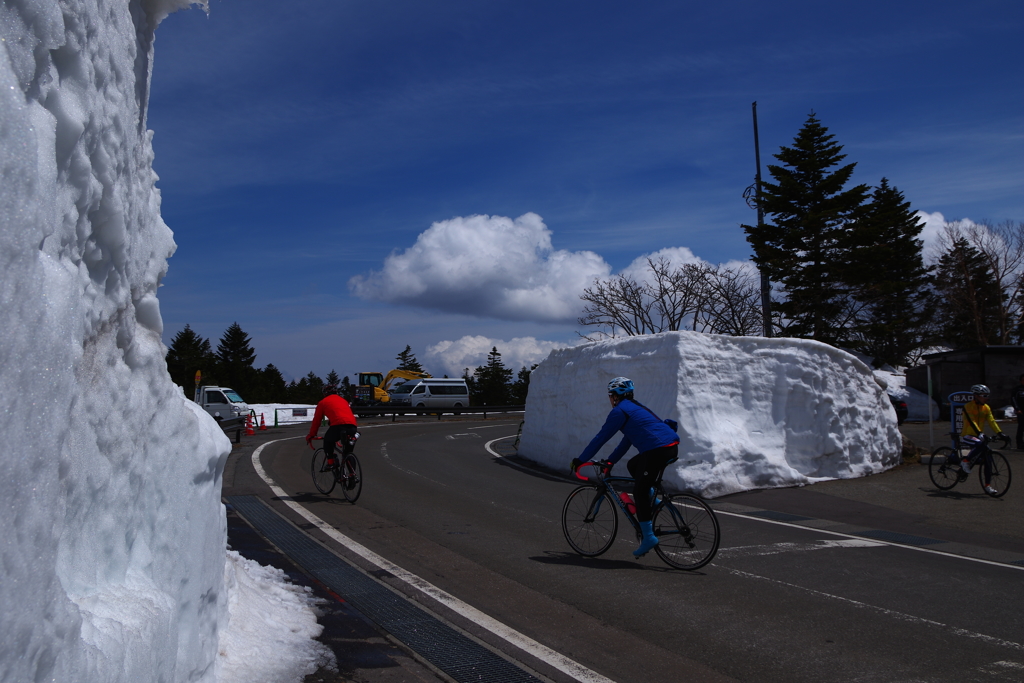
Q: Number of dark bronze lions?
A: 0